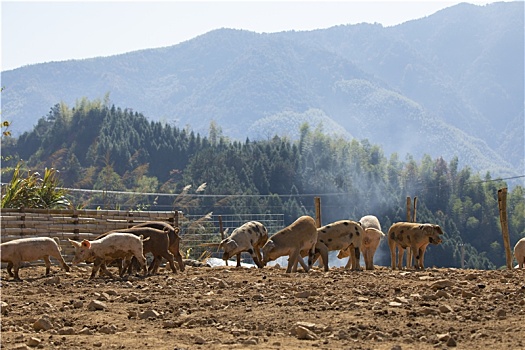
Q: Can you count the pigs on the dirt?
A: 11